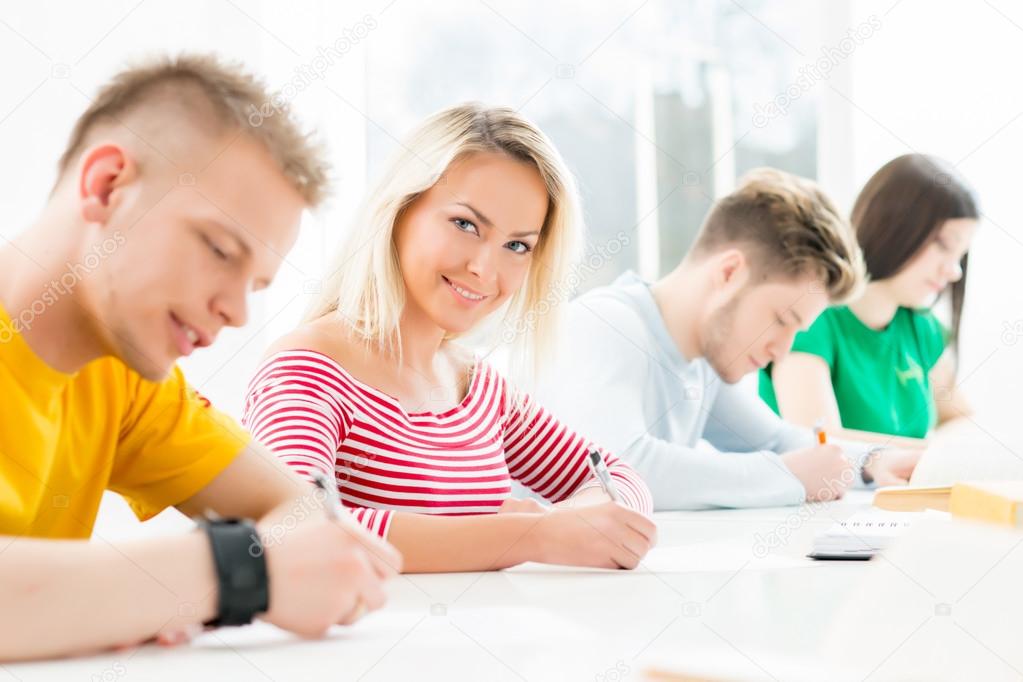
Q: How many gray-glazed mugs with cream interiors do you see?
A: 0